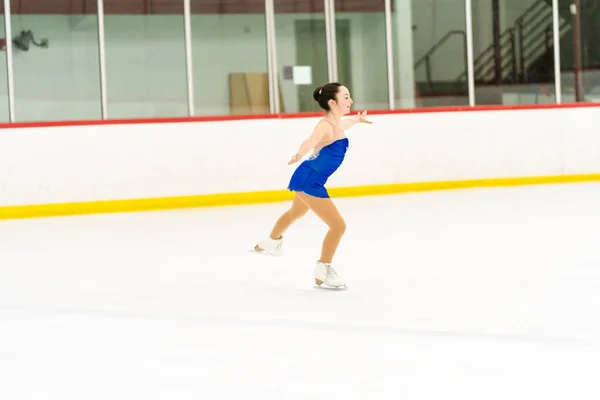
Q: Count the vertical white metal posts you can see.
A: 8